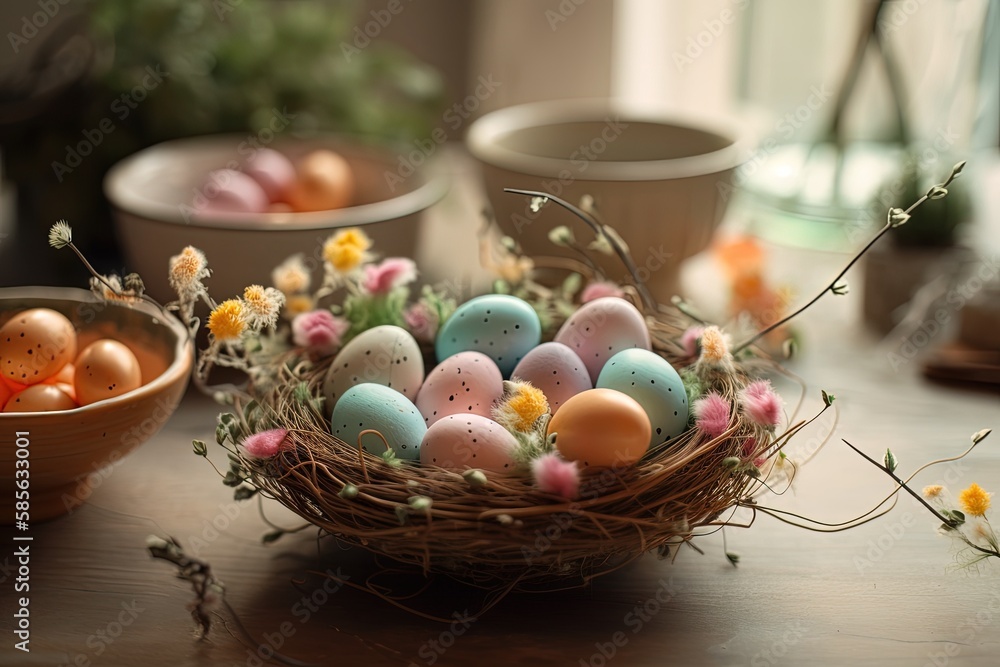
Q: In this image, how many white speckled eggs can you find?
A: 1